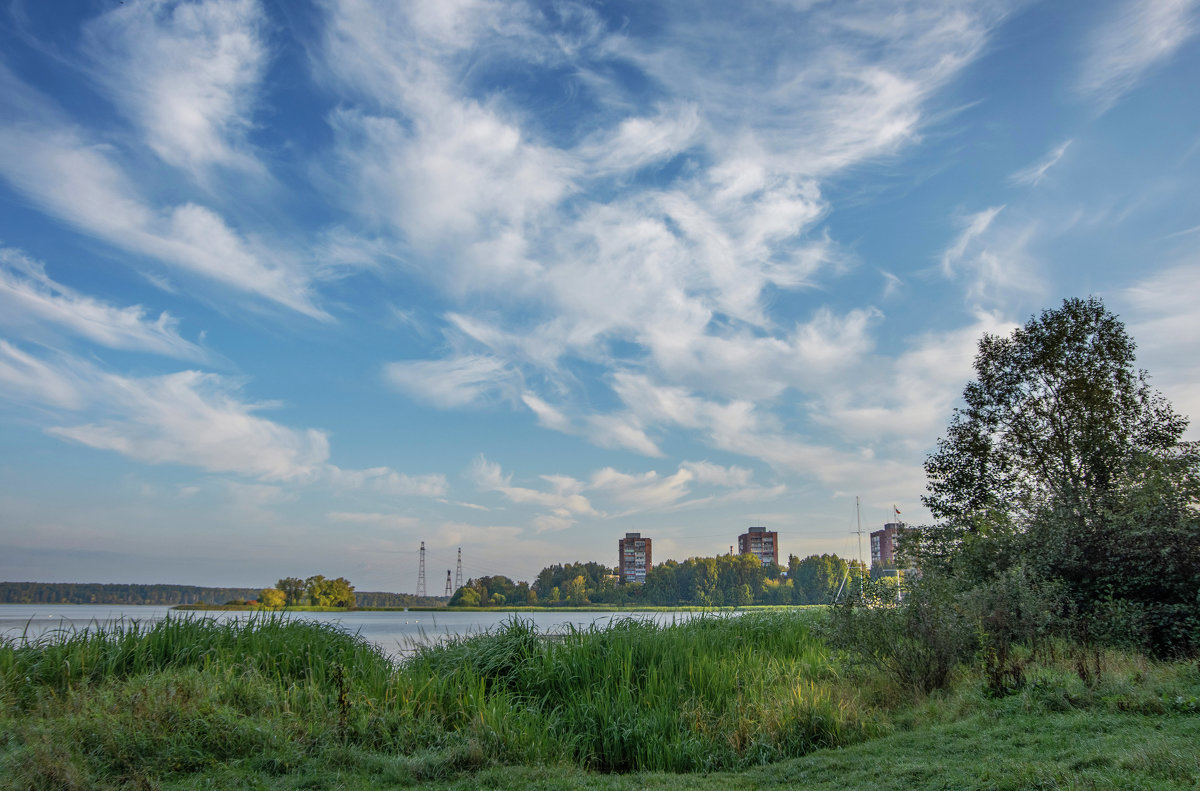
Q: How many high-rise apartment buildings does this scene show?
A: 3